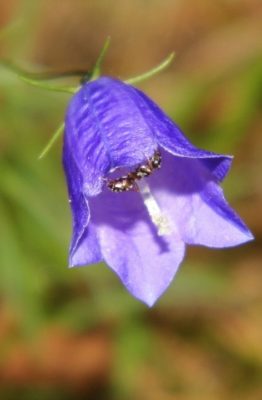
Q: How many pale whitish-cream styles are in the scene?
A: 1